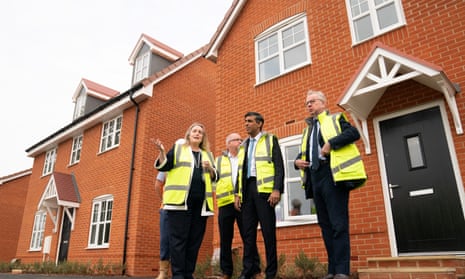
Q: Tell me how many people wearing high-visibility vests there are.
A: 4